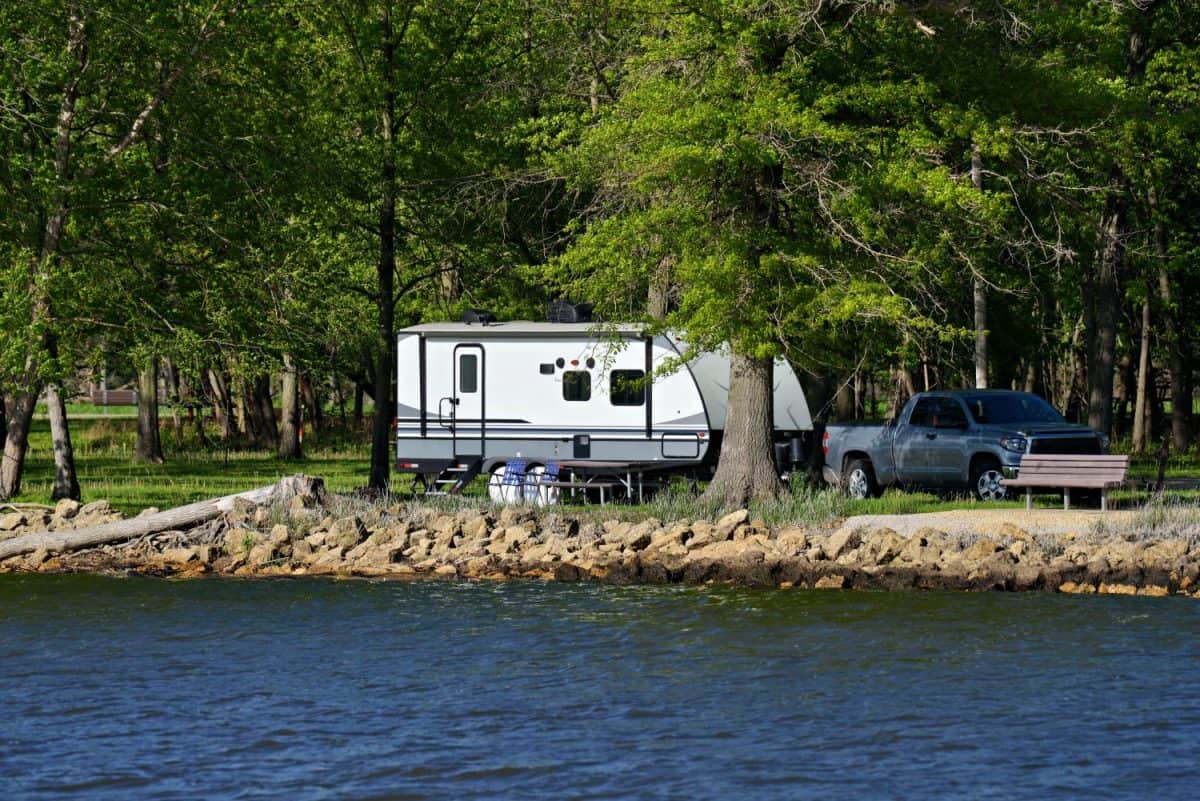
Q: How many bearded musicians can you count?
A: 0